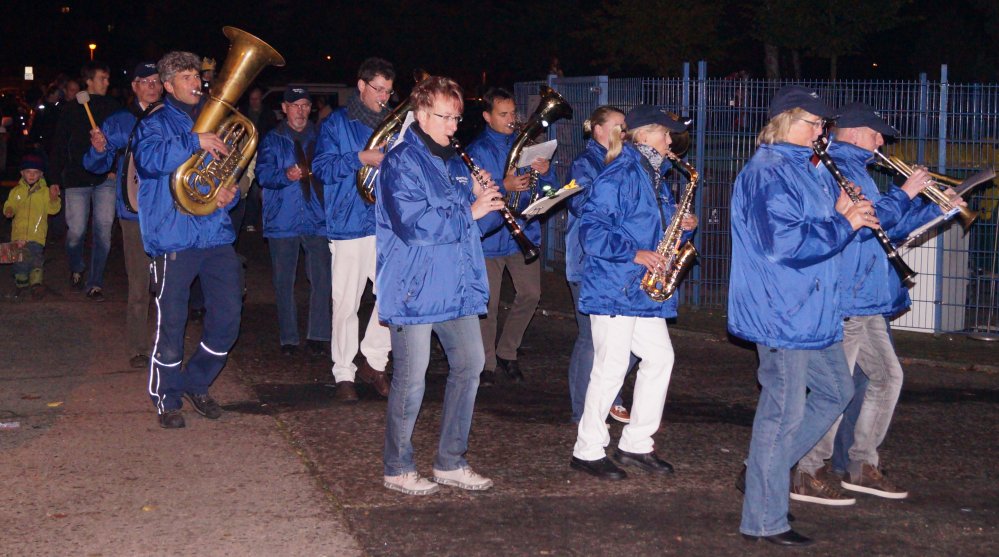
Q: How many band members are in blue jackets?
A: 10